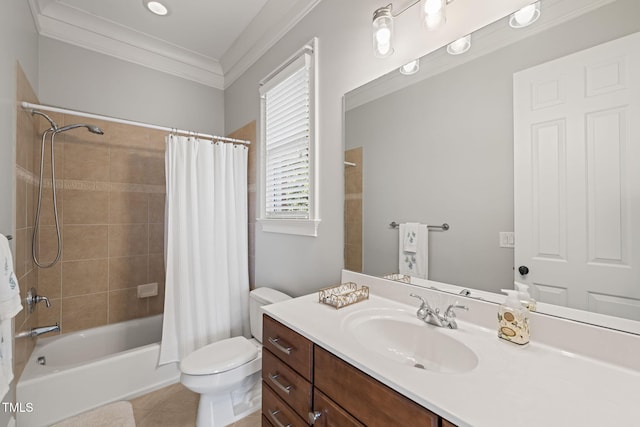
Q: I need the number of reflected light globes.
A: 3